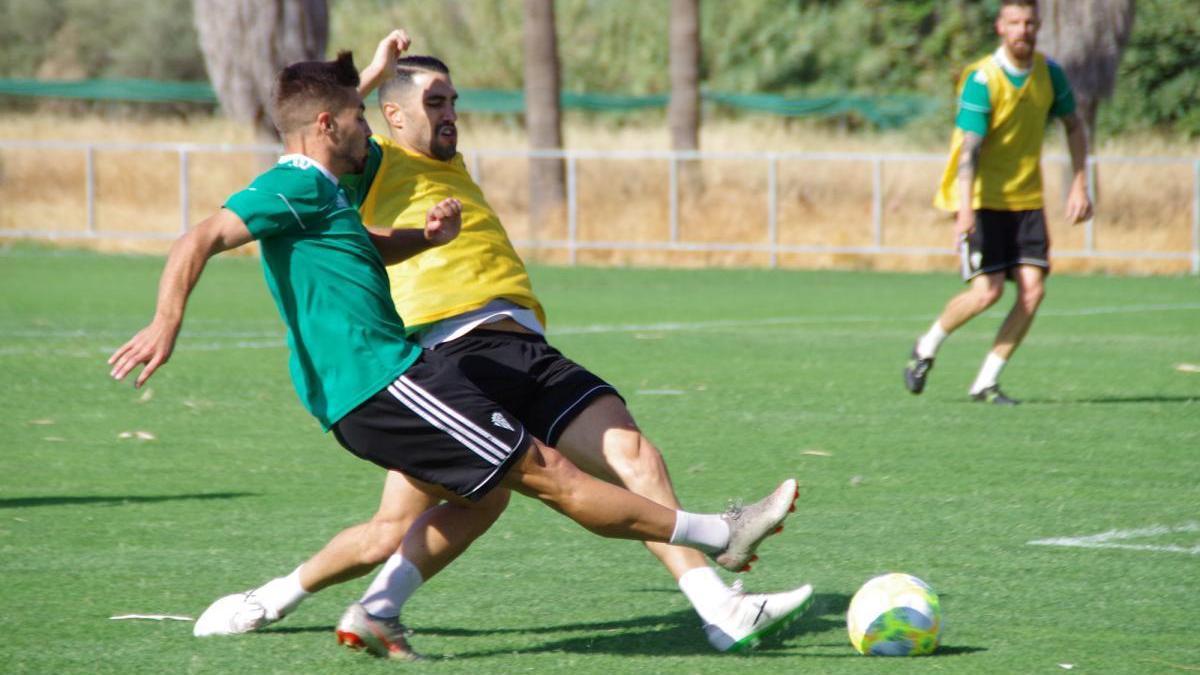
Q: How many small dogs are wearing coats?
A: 0